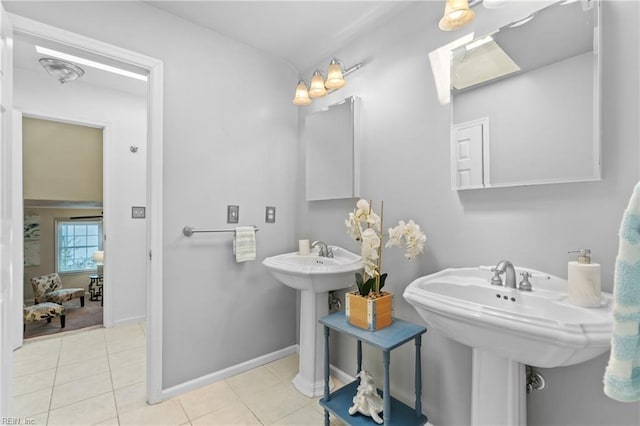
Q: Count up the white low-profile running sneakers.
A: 0